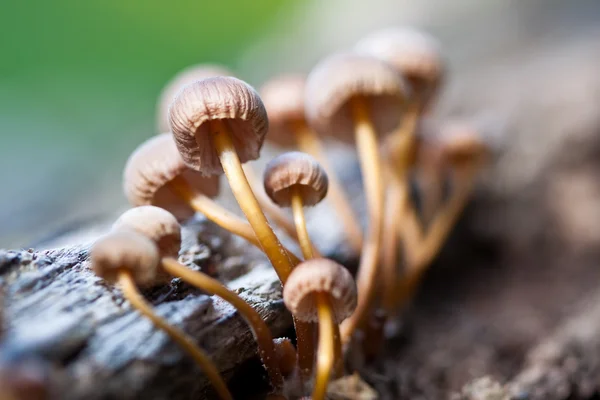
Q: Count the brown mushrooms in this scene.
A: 11